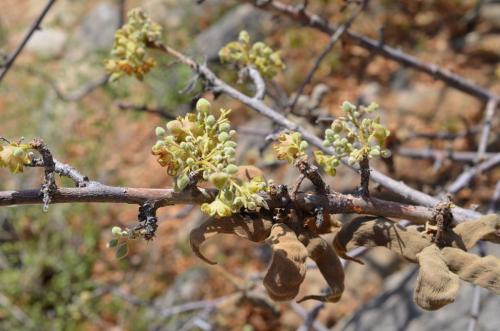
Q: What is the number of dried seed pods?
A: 7